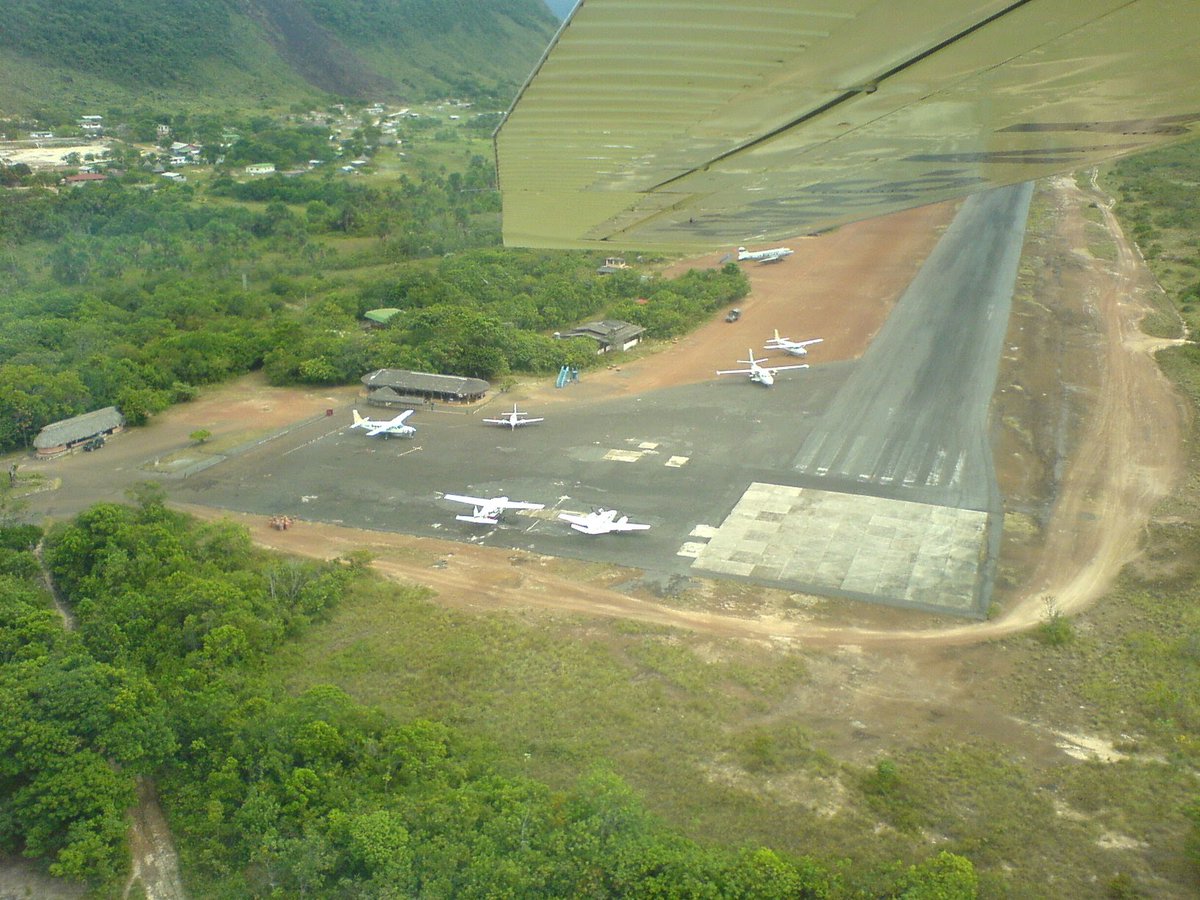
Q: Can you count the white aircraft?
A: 7